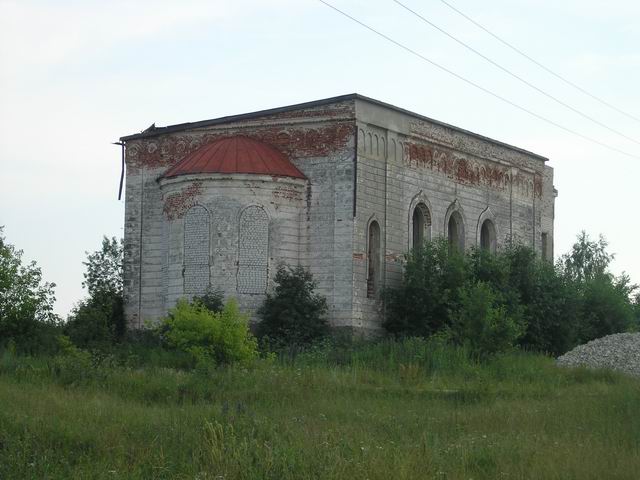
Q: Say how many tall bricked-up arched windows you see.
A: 2